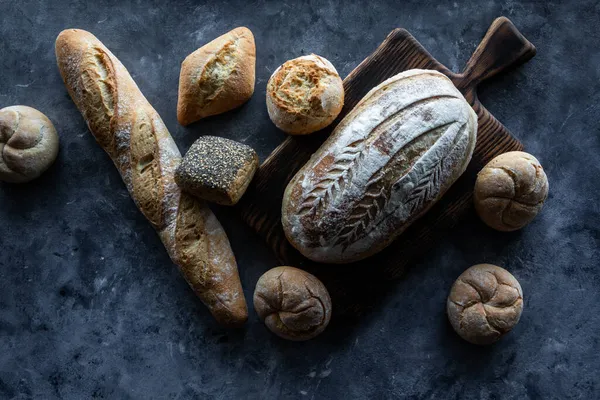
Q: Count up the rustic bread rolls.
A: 7